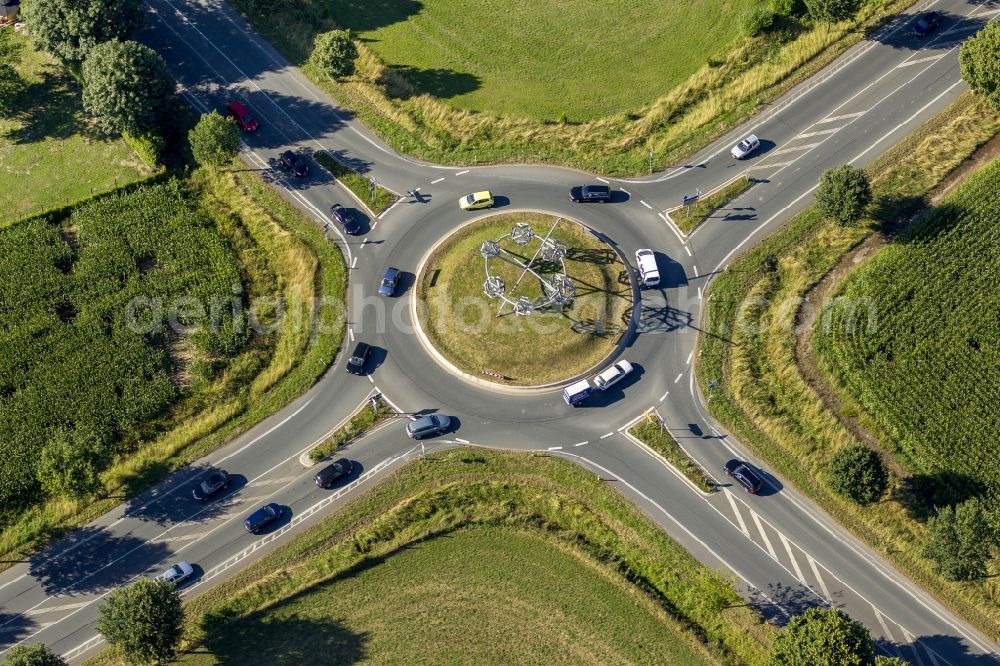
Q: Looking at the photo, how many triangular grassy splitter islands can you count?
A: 4